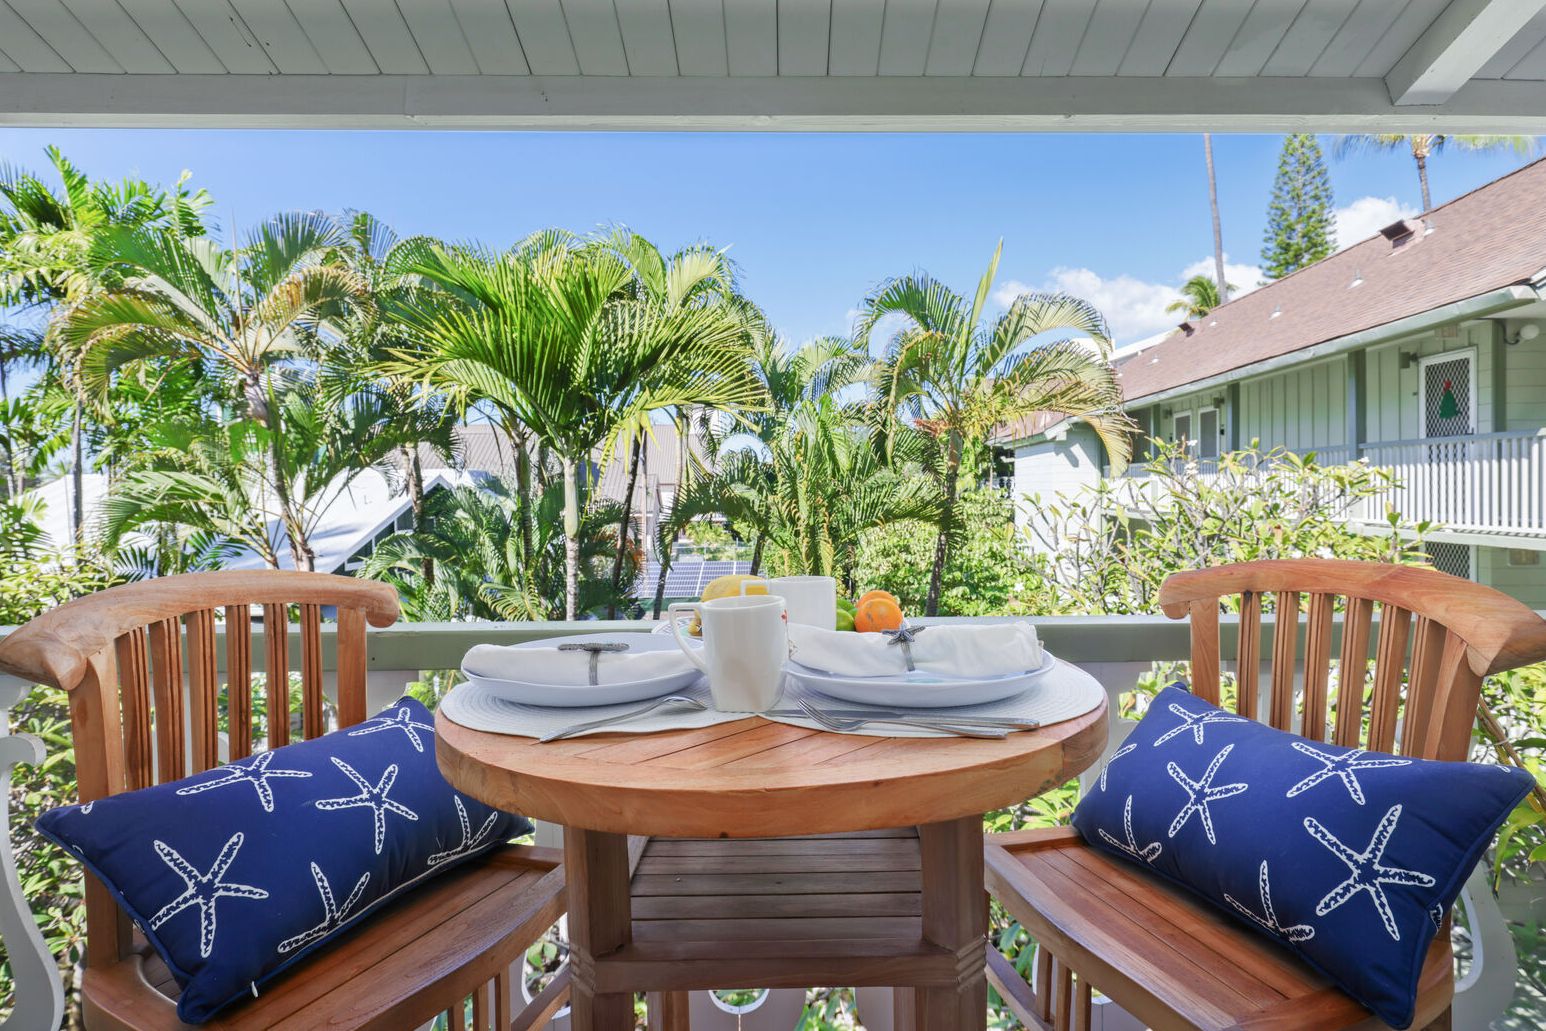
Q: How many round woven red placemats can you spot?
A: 0